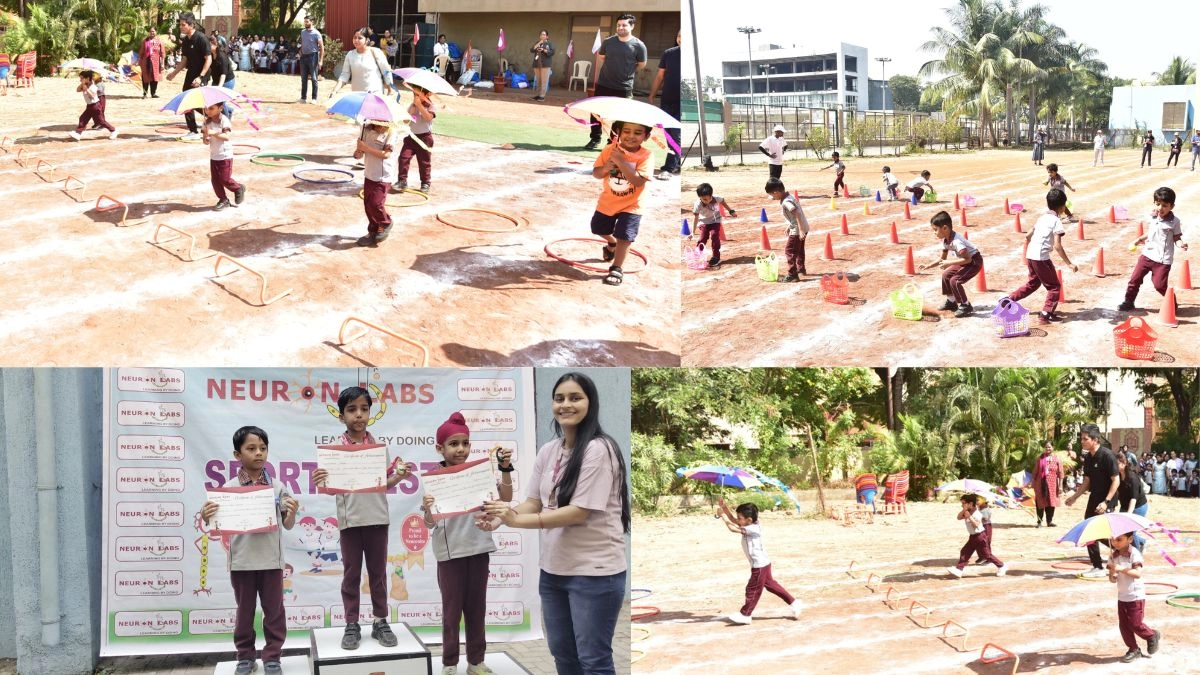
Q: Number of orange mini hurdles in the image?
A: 14